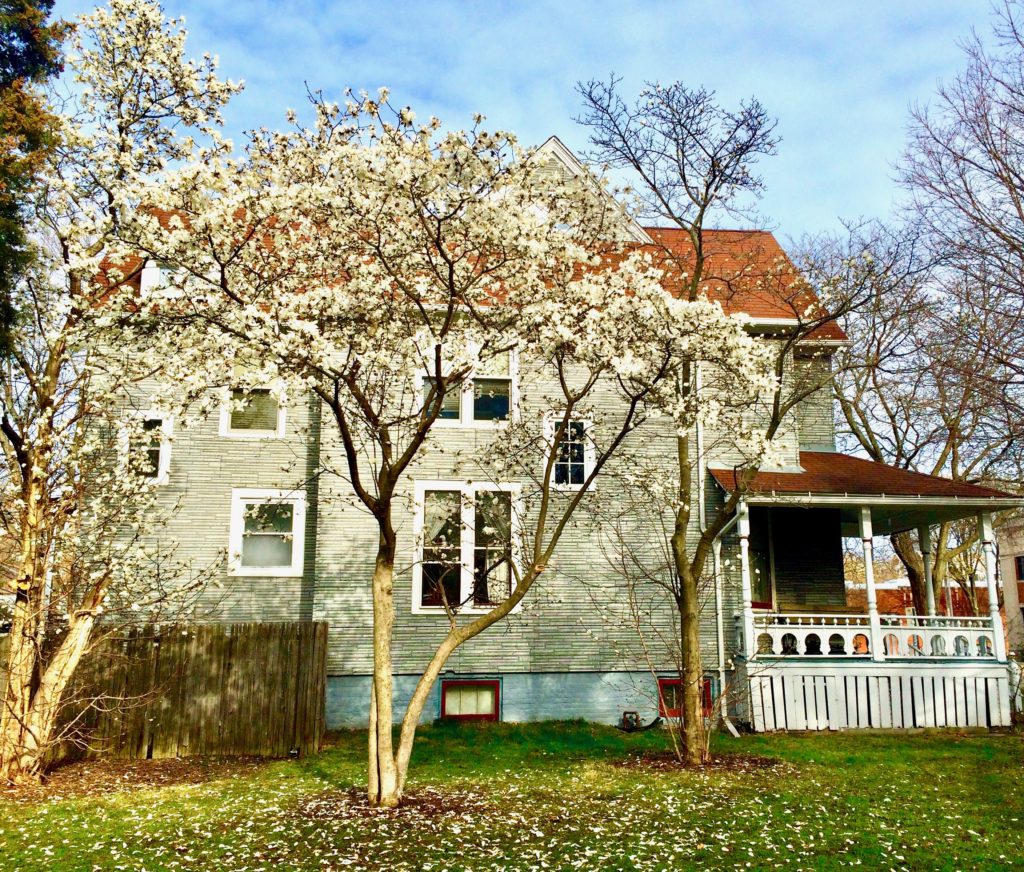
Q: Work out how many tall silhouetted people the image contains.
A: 0